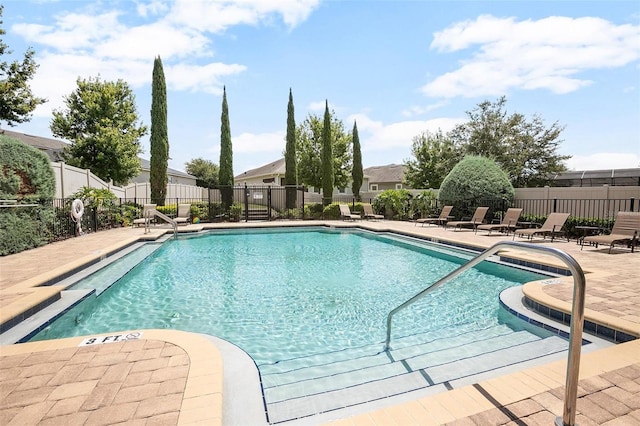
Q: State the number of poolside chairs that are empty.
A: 9